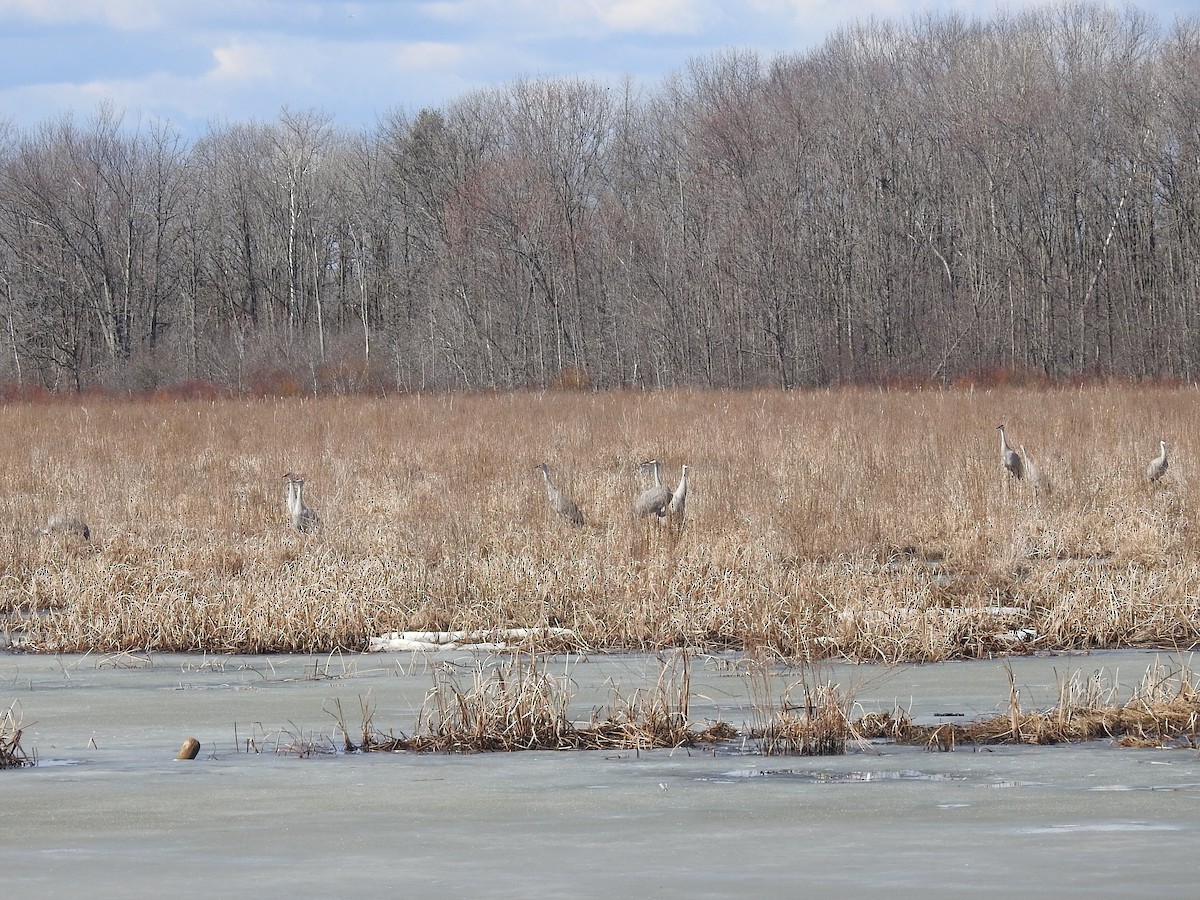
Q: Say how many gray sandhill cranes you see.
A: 9